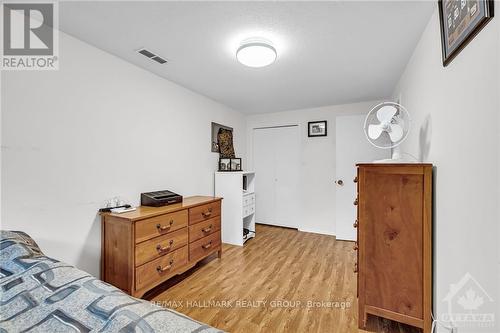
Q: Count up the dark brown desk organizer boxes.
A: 1